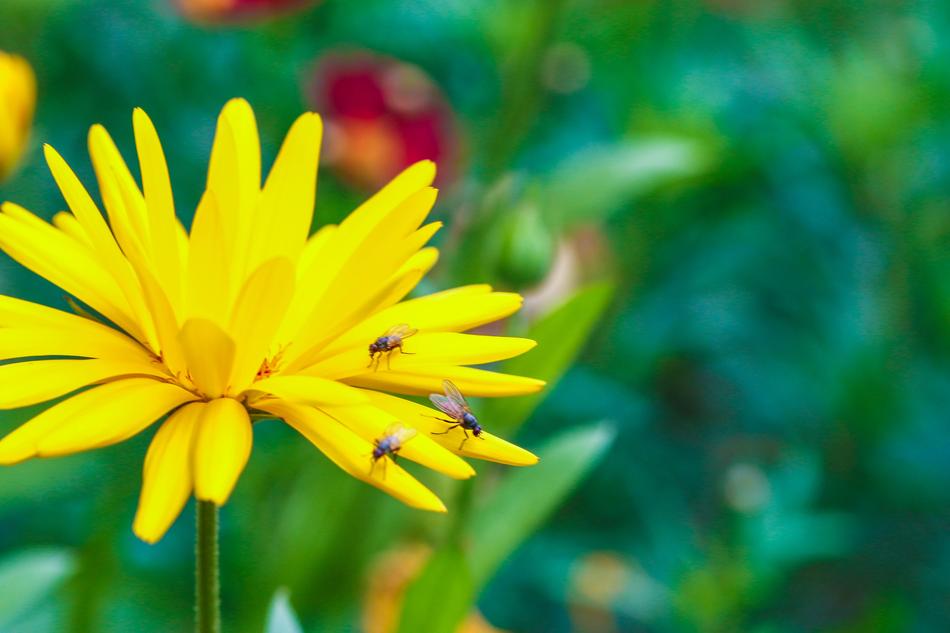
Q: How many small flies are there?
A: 3